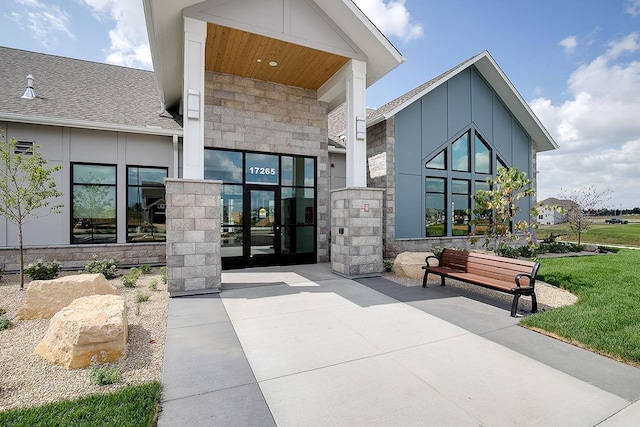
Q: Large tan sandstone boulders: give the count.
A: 3